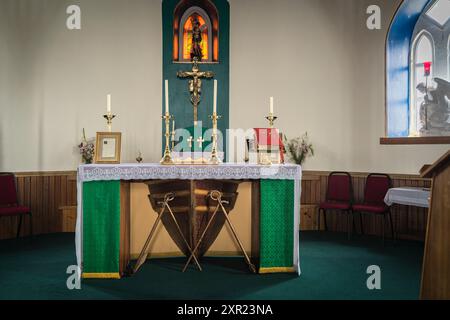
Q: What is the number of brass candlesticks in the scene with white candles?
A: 4